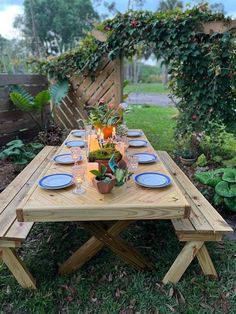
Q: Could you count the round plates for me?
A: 8